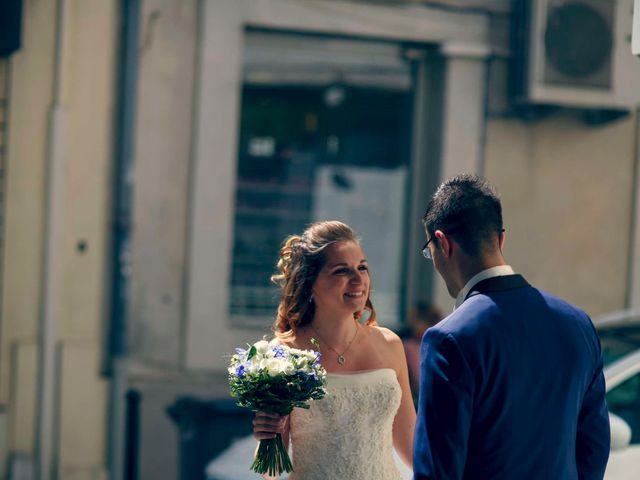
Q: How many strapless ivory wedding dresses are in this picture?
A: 1